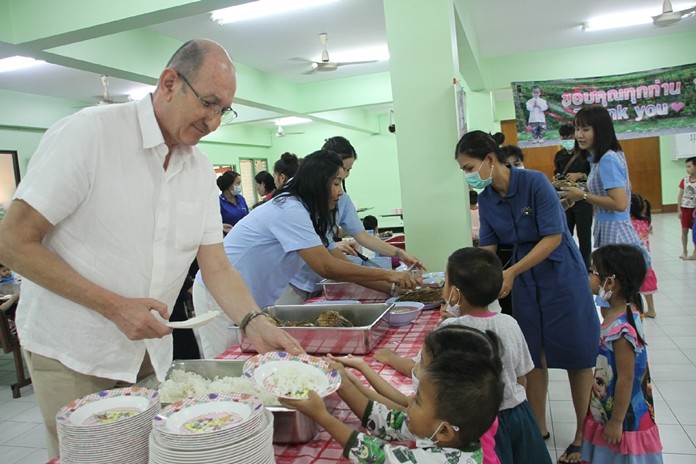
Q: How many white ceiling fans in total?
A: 4